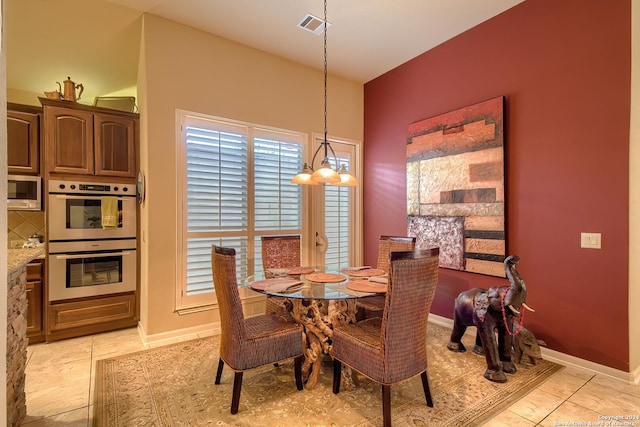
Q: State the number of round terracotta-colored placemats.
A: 5